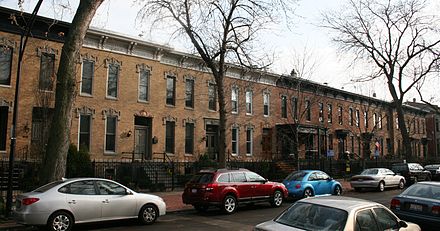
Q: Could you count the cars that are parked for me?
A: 8